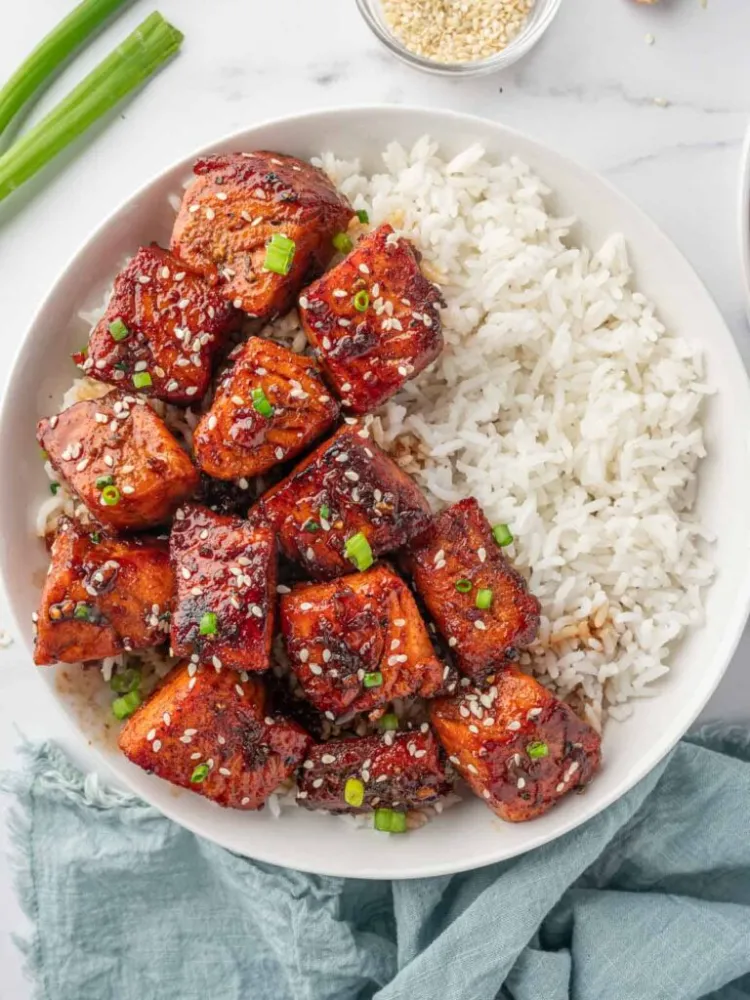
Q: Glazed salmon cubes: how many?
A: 13